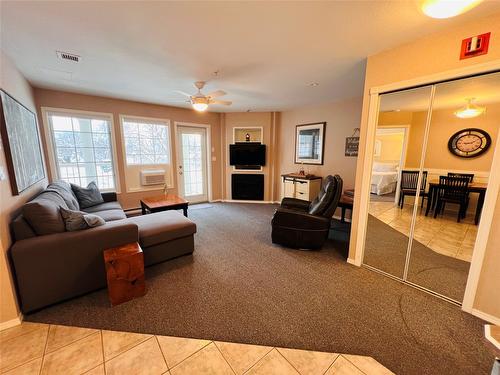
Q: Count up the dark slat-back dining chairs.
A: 3